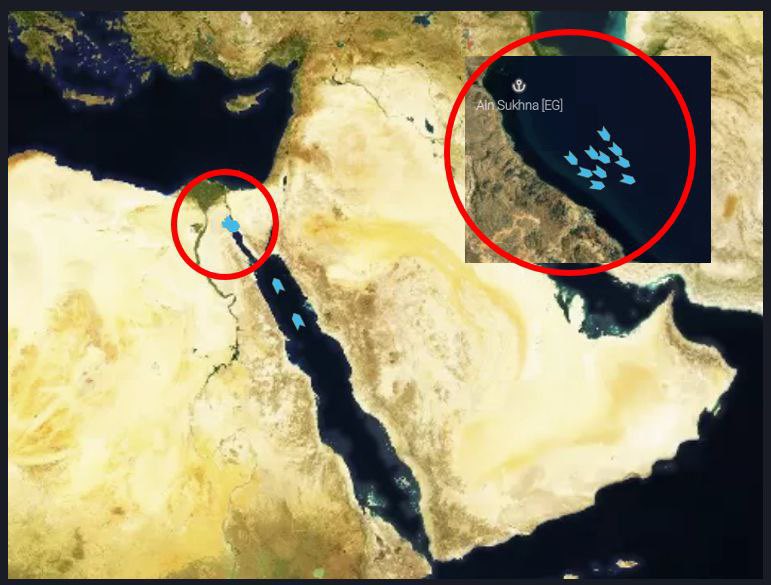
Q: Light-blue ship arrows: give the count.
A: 12